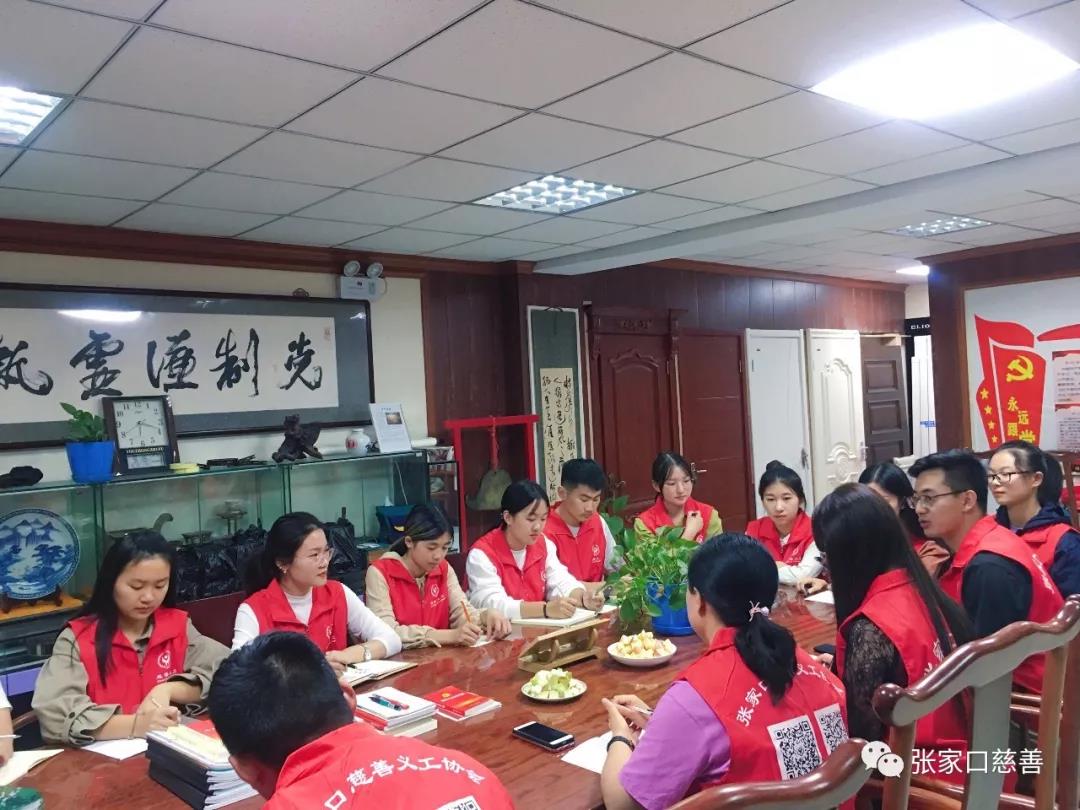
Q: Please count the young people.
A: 13